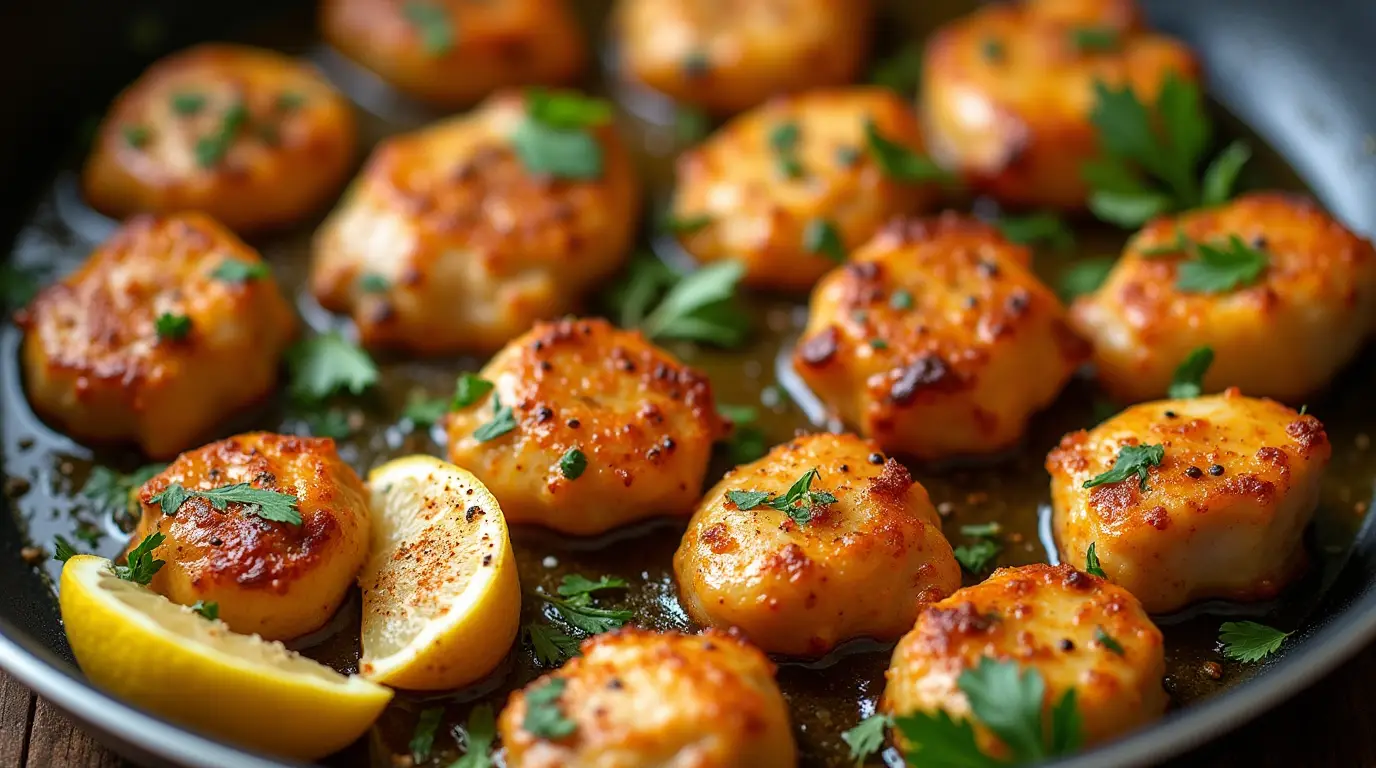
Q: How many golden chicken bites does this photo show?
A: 15